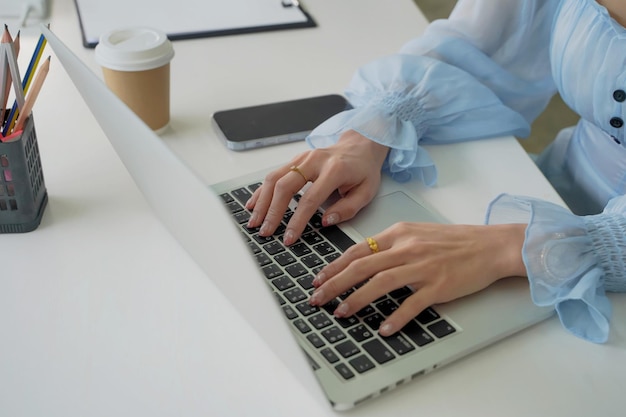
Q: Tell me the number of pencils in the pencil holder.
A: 4